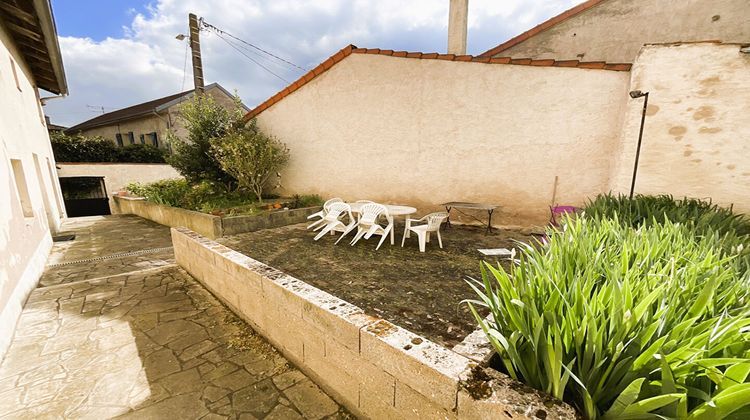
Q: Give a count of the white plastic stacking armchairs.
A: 5